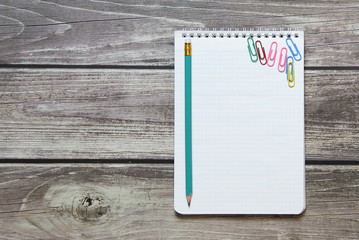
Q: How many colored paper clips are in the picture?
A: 7